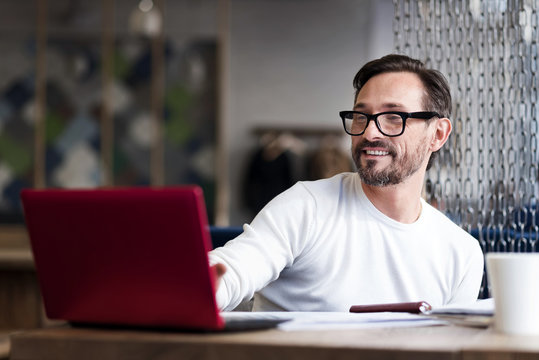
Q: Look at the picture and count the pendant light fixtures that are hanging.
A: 1